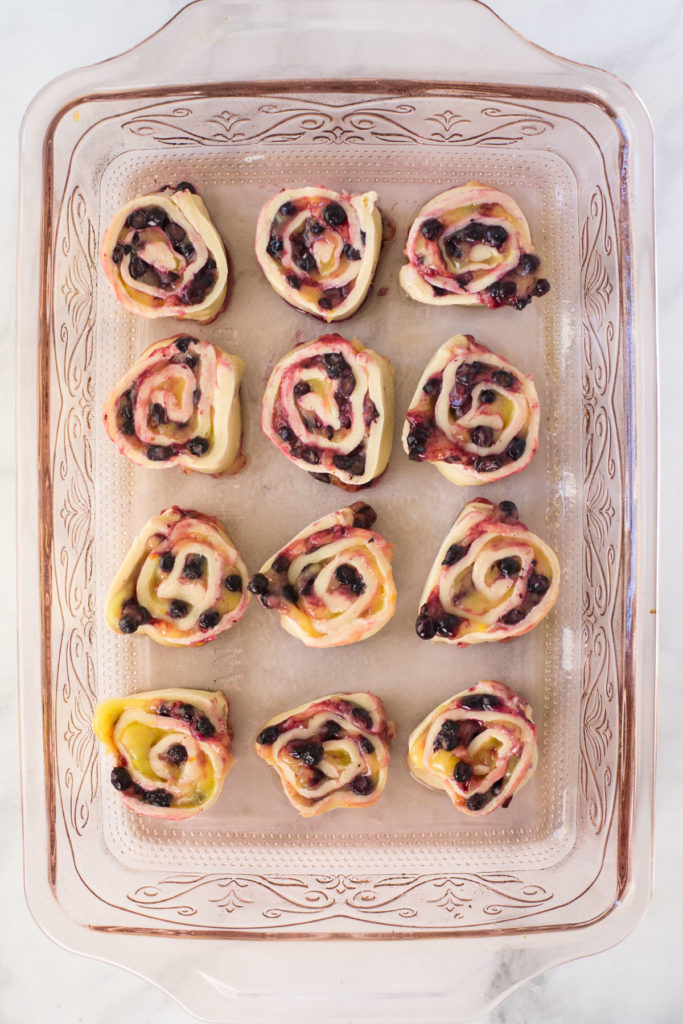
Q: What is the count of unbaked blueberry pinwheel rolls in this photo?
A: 12